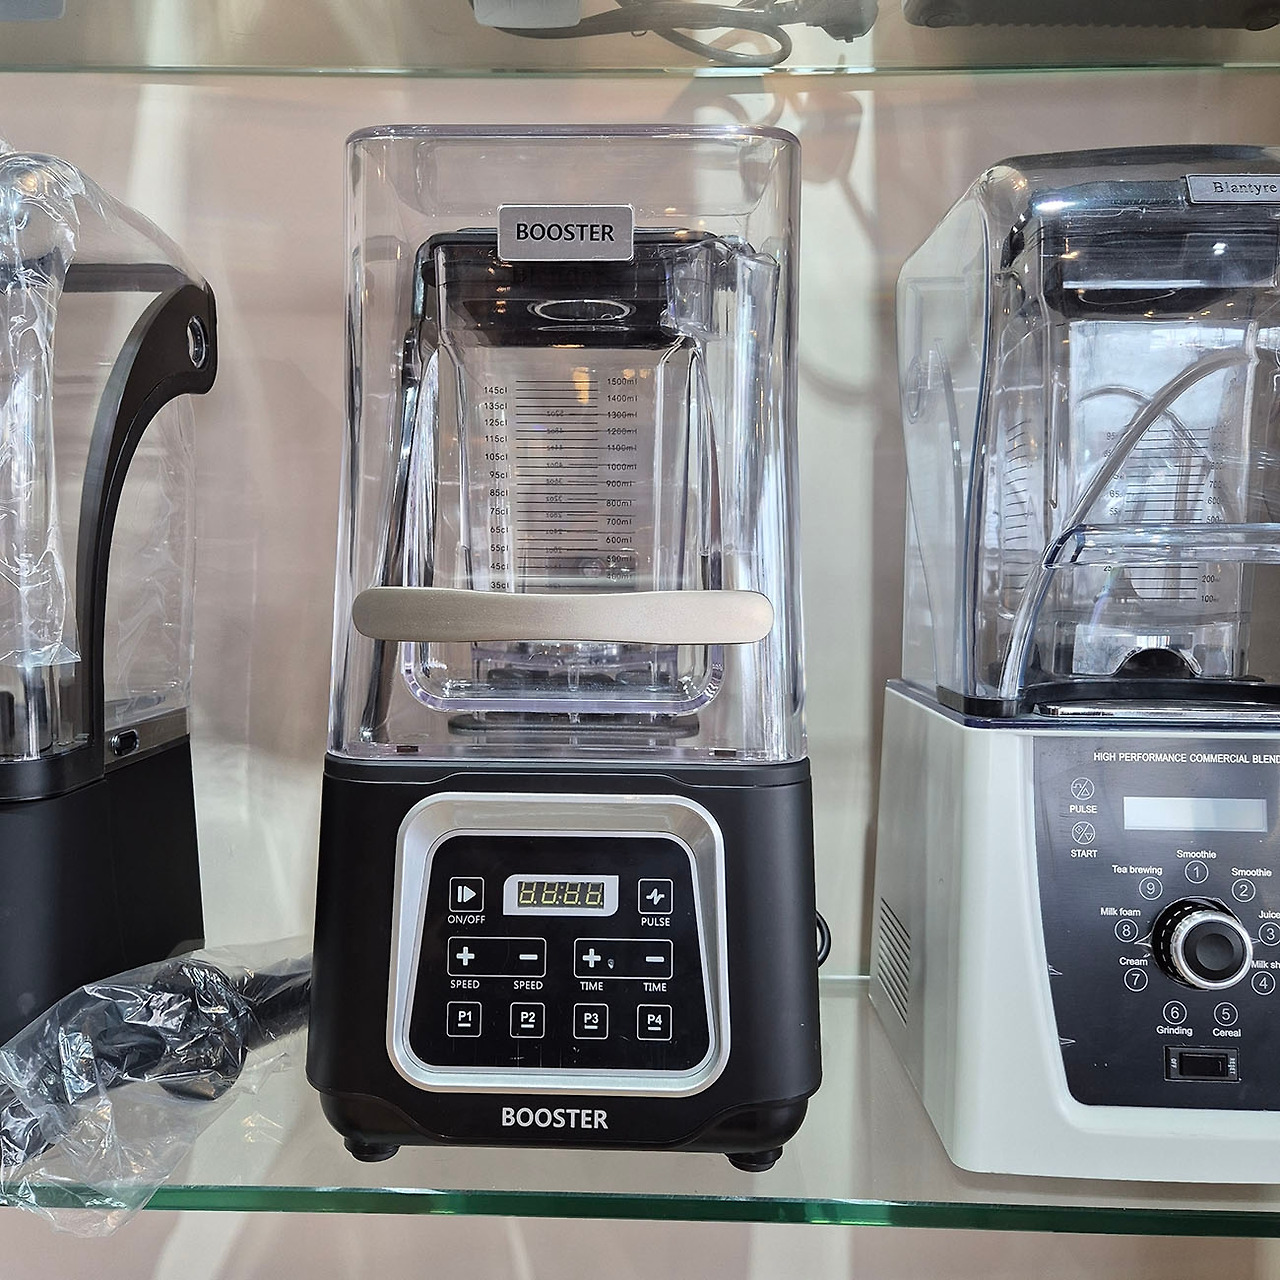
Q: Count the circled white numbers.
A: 9